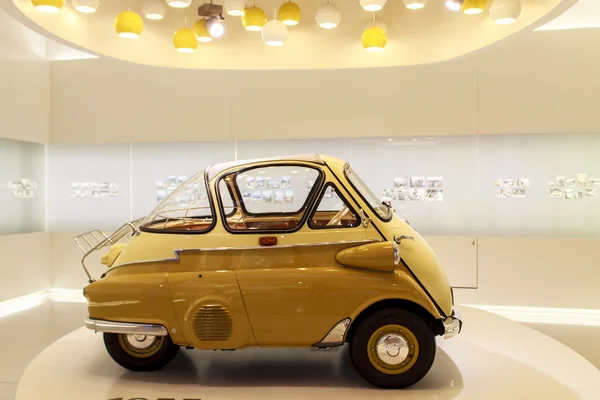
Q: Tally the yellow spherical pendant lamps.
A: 8